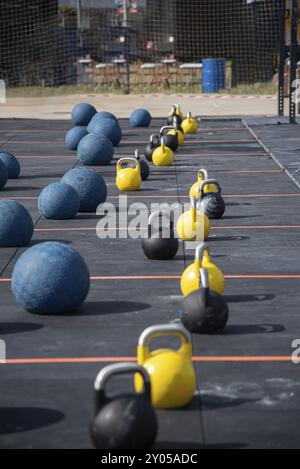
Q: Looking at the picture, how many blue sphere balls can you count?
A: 12